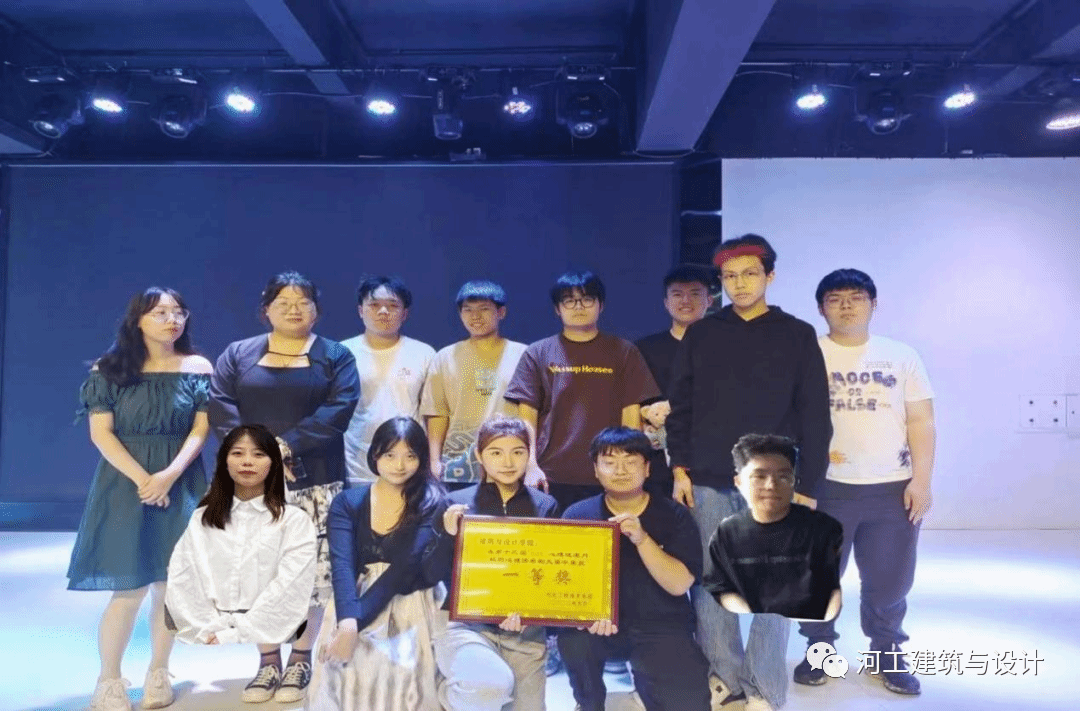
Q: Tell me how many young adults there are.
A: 13